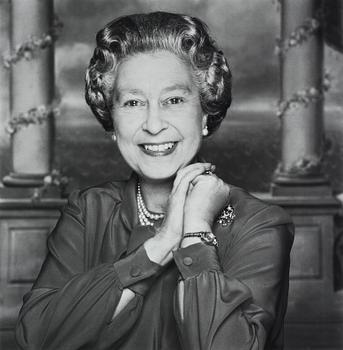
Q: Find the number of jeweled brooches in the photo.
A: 1